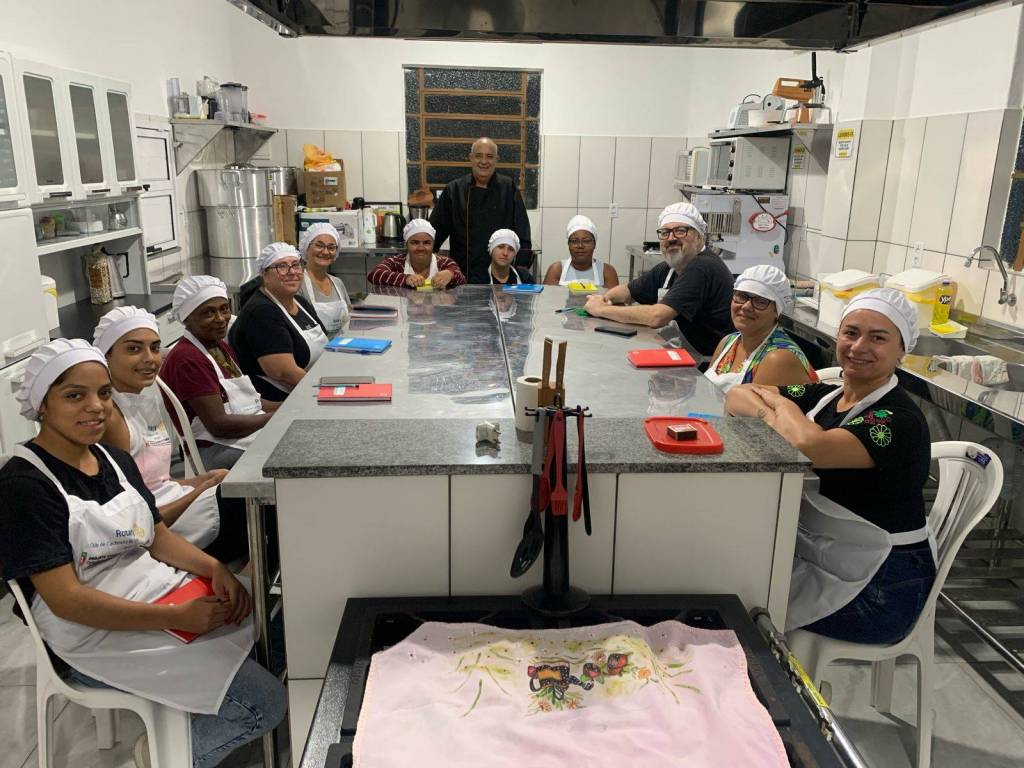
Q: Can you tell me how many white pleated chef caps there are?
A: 11